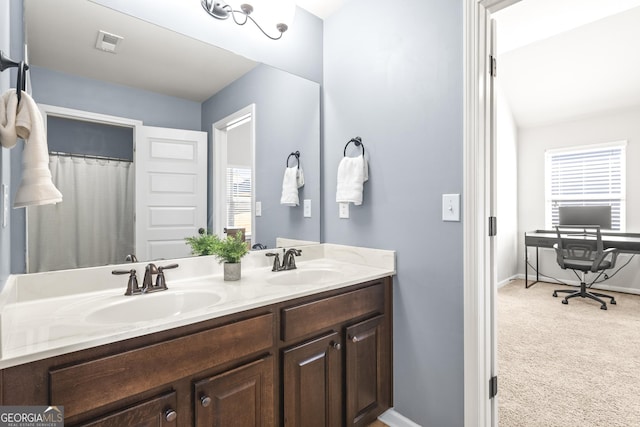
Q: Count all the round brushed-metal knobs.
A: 4